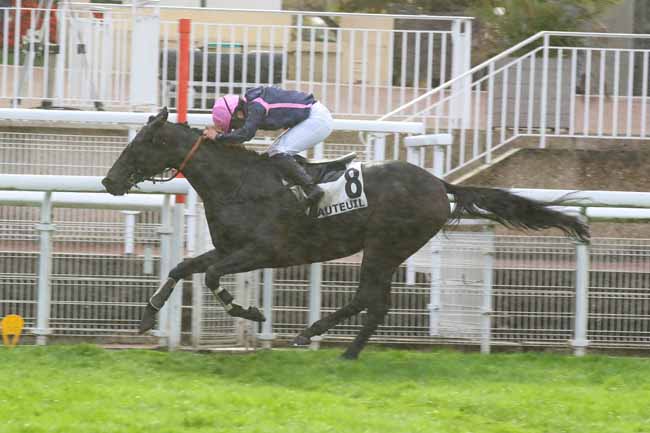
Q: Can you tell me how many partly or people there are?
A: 1